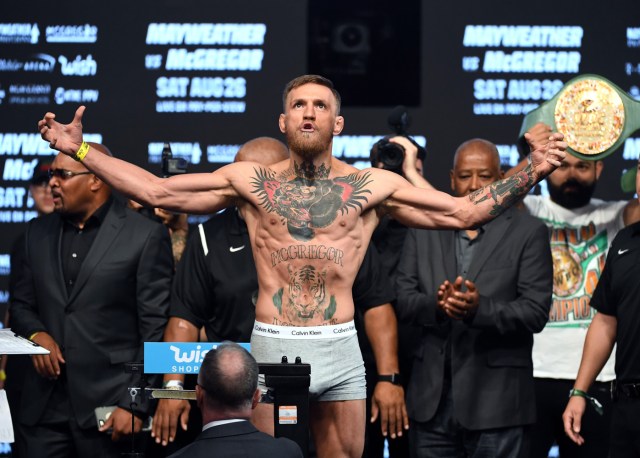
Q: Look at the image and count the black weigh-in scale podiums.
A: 1